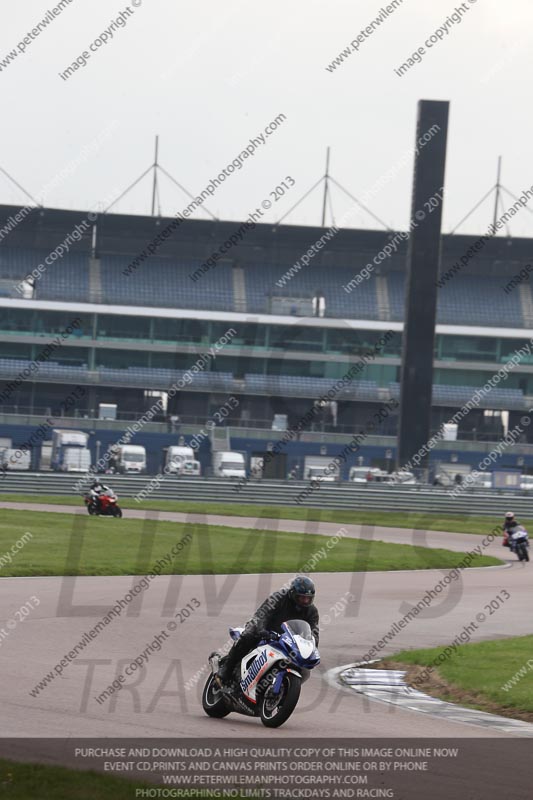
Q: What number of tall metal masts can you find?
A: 3